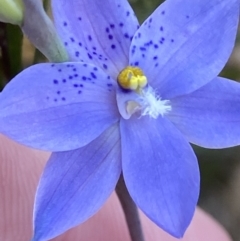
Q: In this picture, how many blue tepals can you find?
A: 6